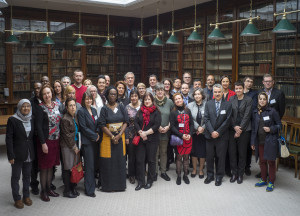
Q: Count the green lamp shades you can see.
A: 11